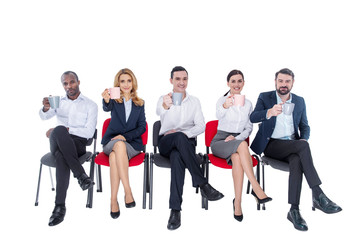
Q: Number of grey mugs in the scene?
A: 3